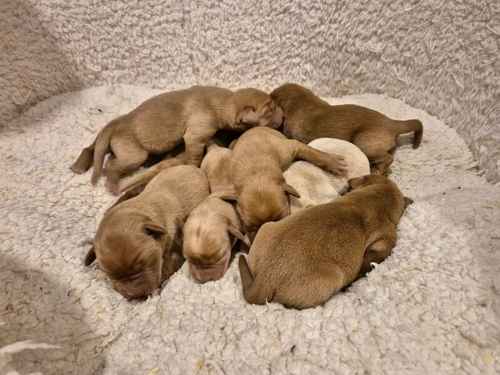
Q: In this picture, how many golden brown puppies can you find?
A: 6